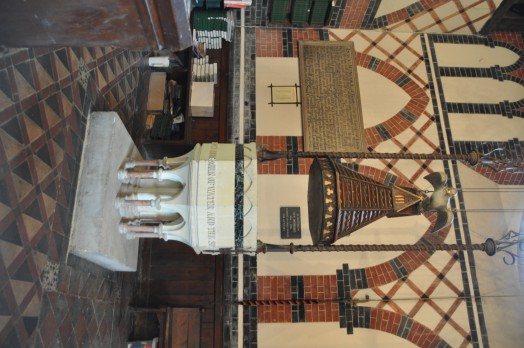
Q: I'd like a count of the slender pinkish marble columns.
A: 5